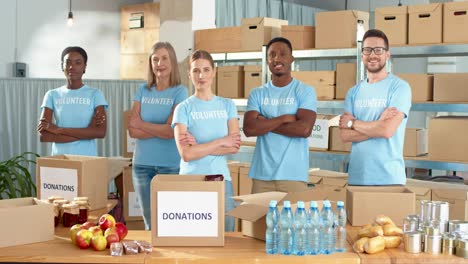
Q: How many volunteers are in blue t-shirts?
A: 5